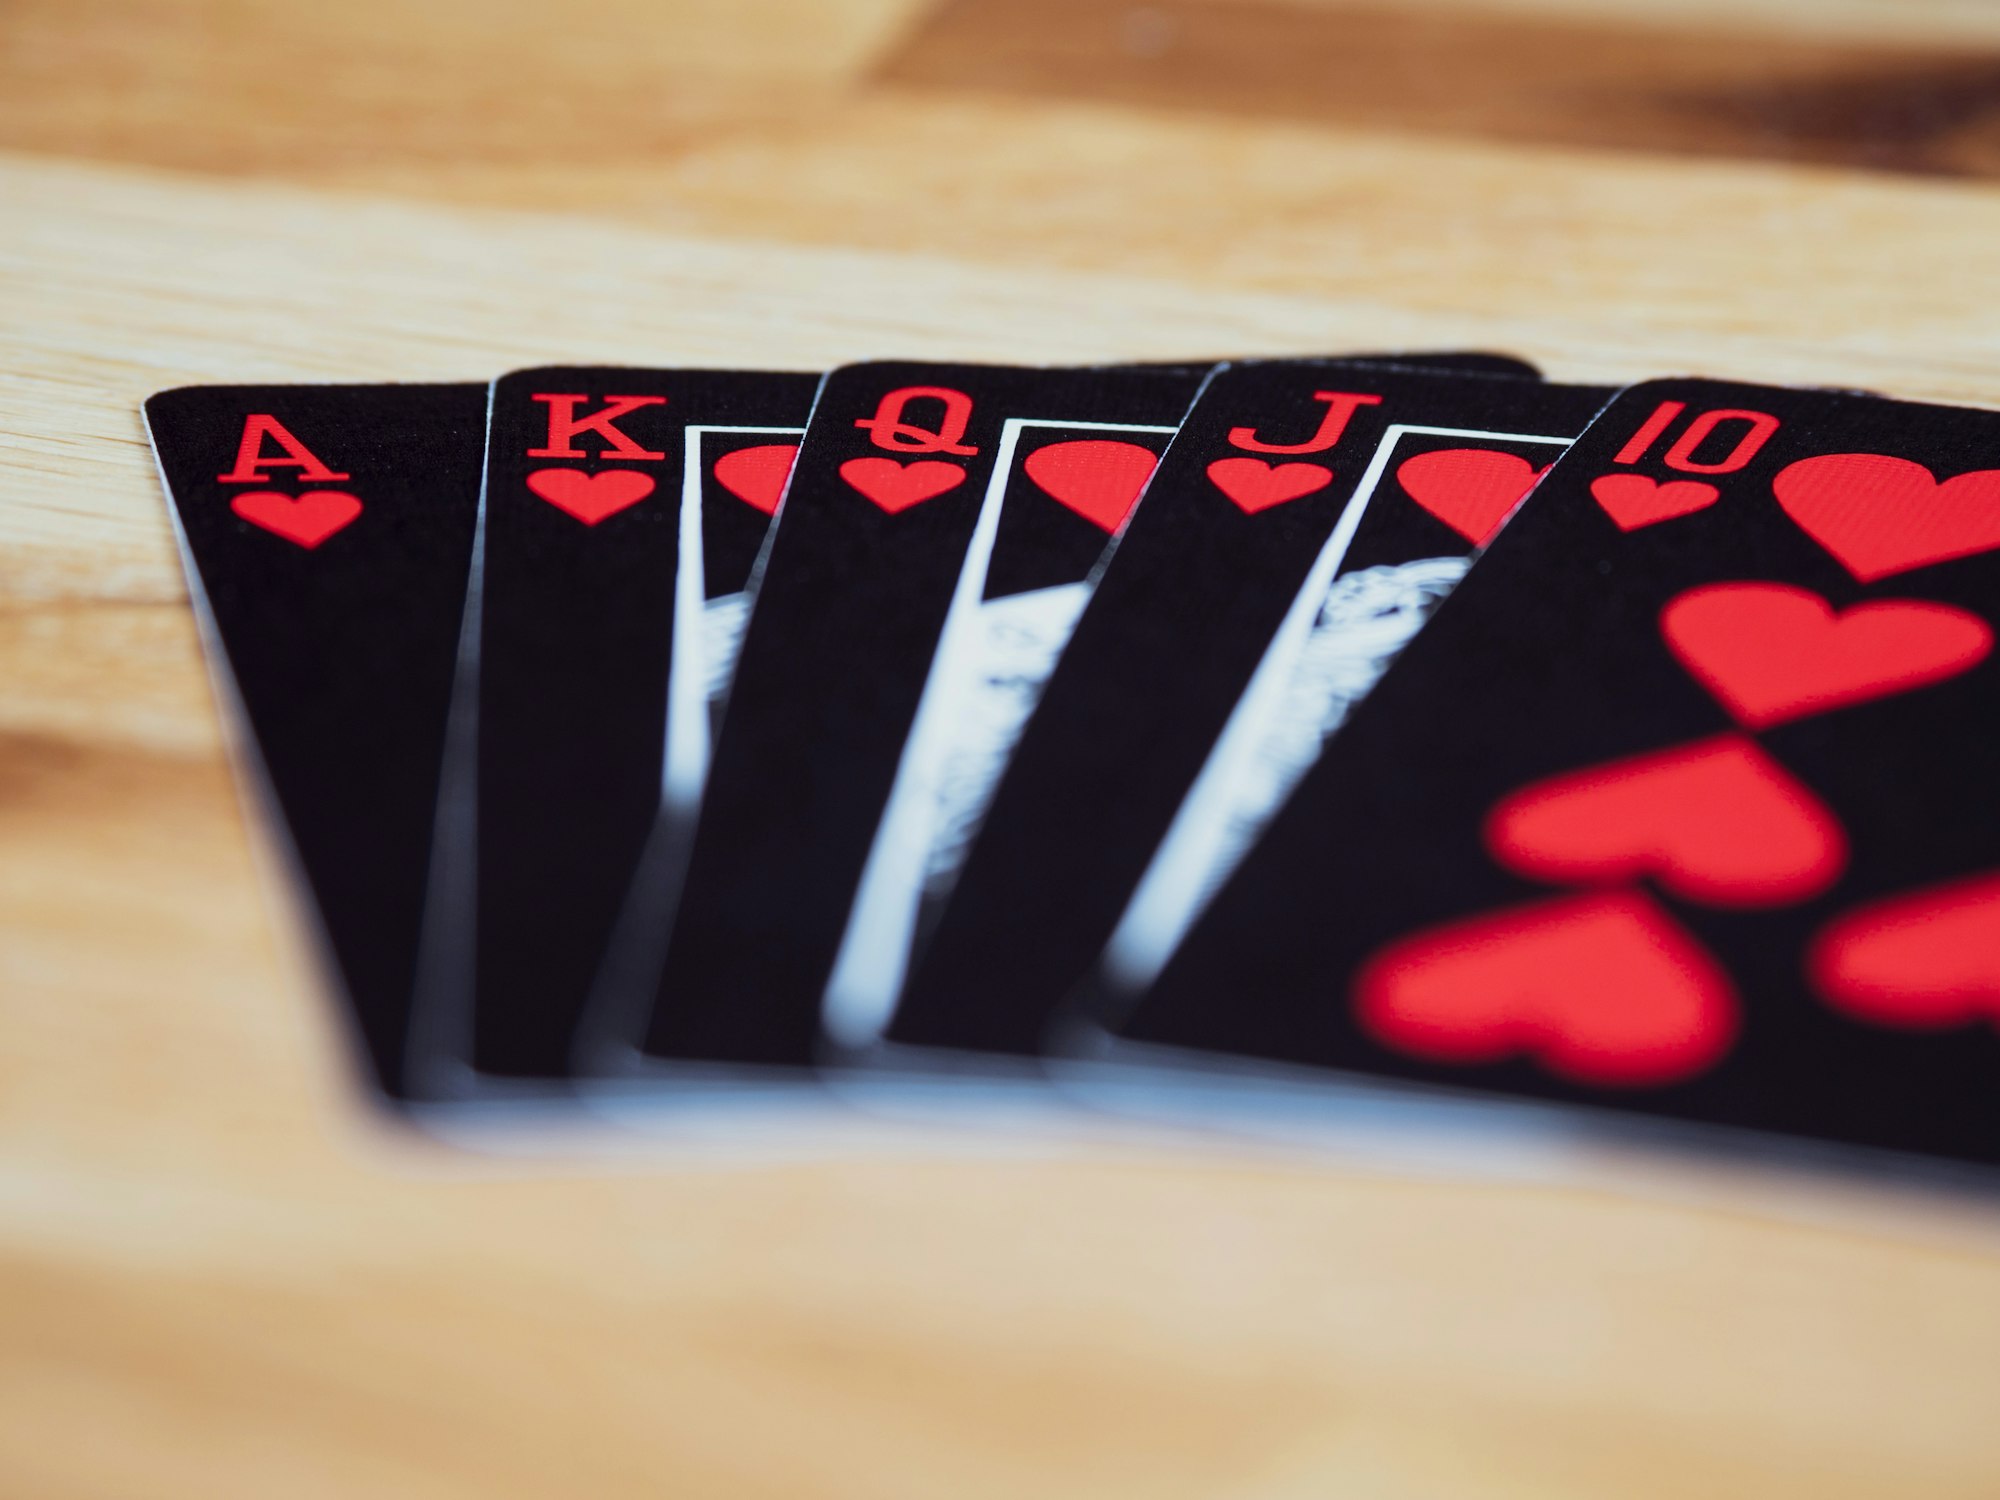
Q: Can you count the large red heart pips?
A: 8